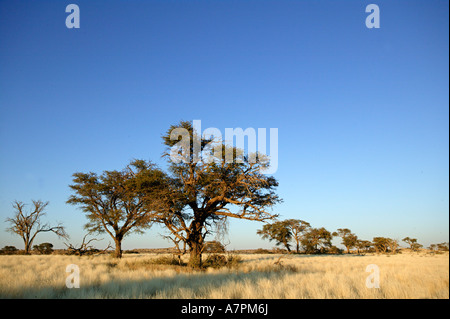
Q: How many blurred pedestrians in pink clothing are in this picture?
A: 0